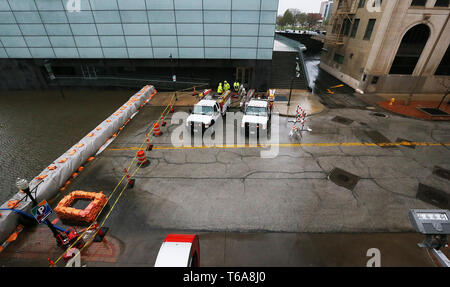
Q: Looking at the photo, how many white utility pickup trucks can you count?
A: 2